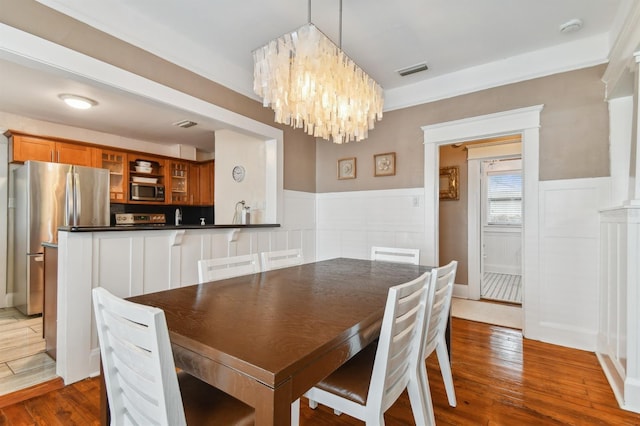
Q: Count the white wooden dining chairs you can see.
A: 6